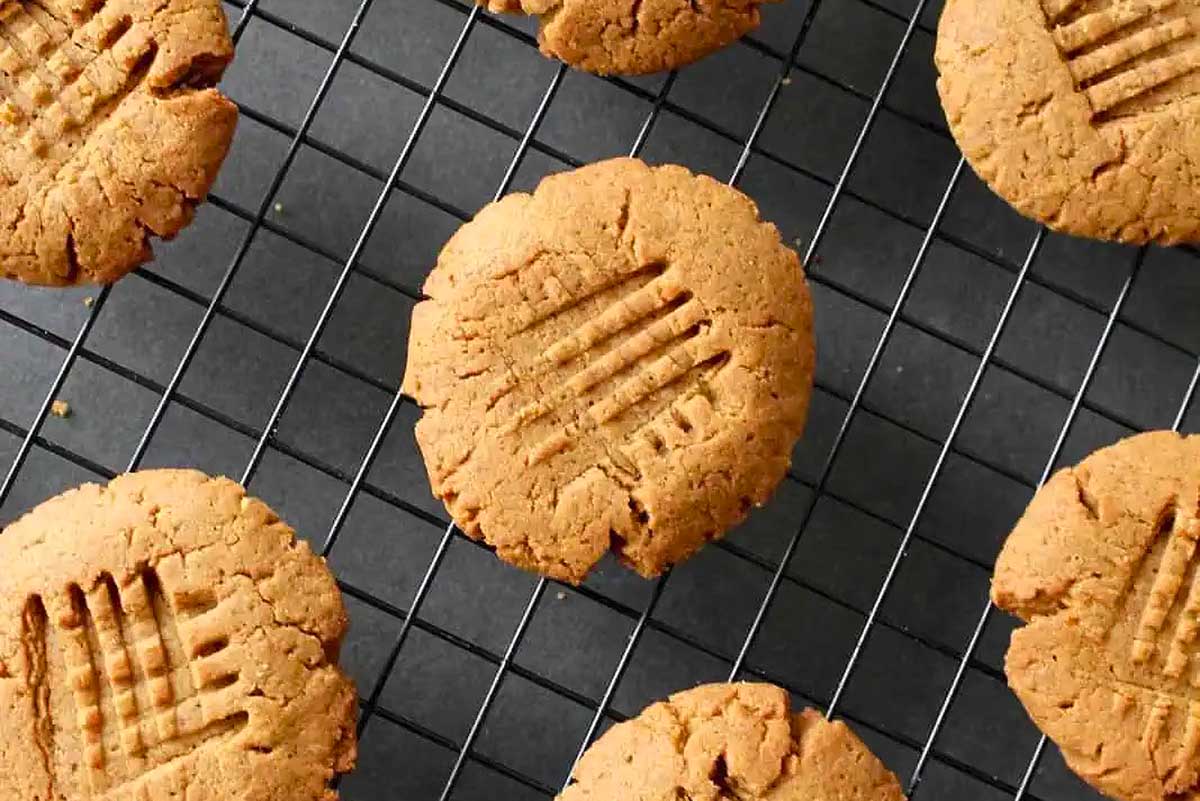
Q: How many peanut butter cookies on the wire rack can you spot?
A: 7